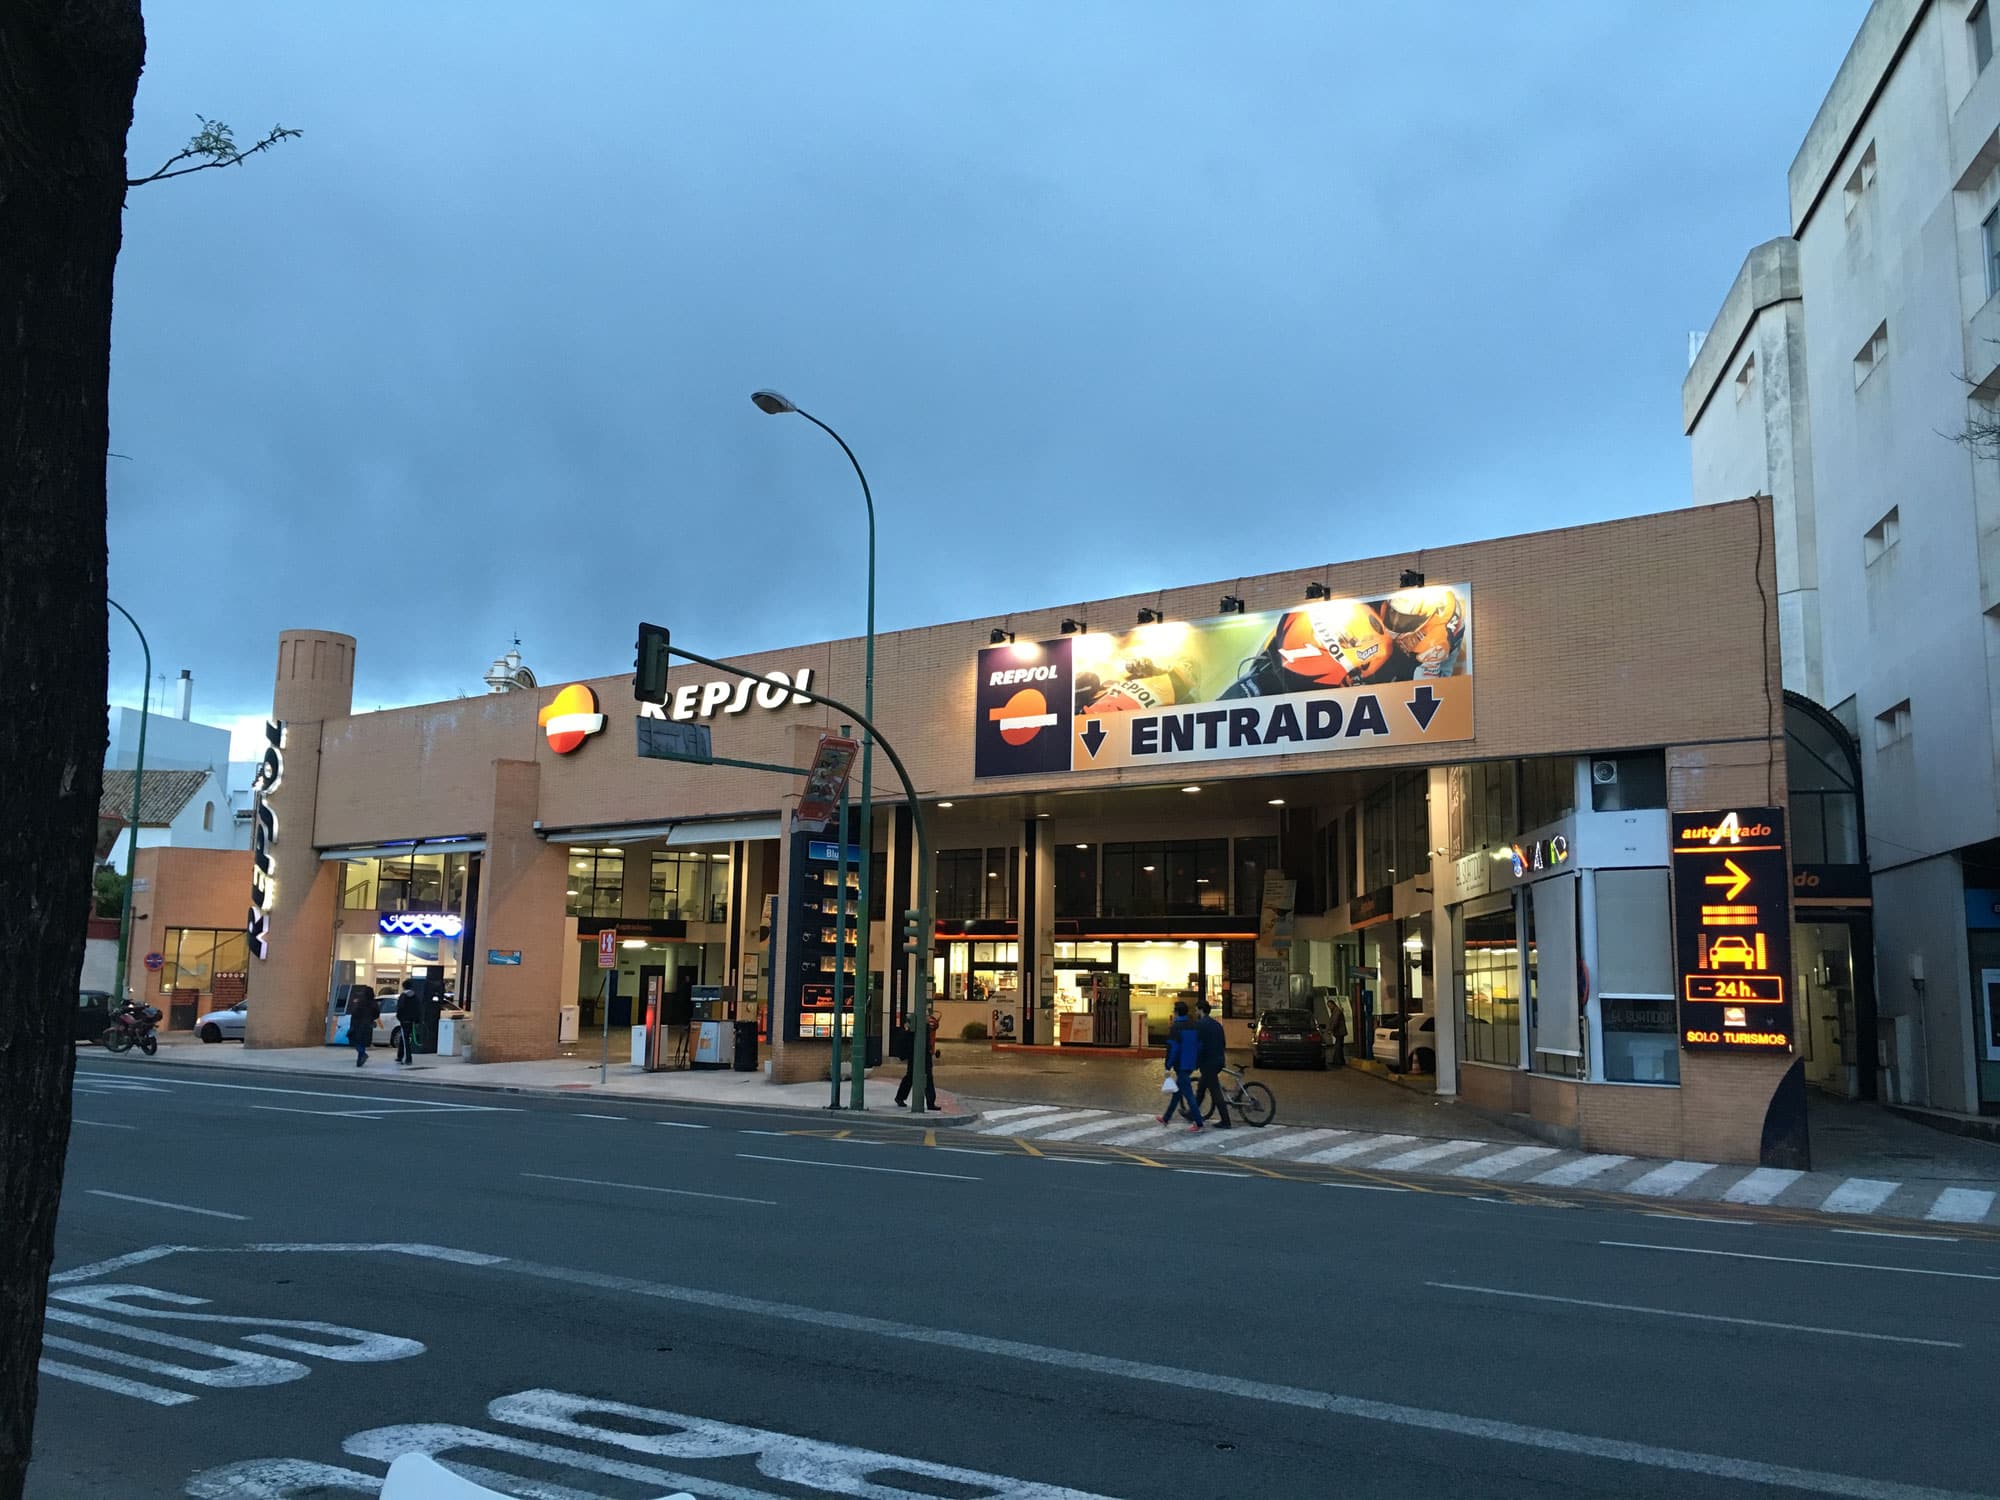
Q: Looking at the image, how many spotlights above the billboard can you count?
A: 6